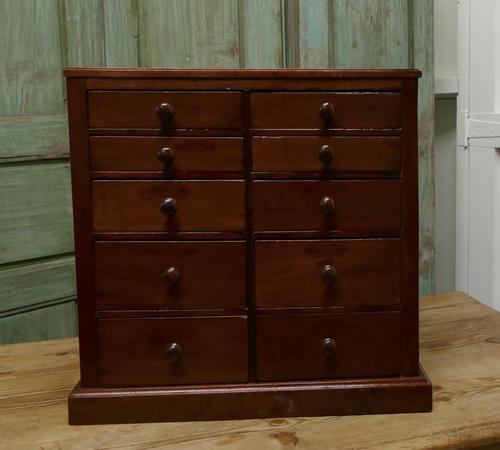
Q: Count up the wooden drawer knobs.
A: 10